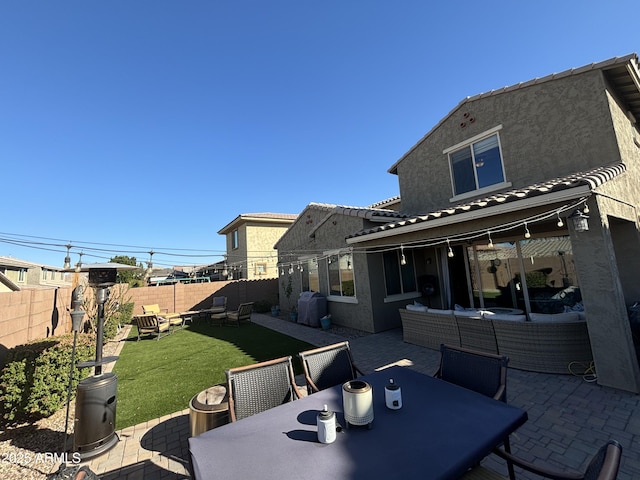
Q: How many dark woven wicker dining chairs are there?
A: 4